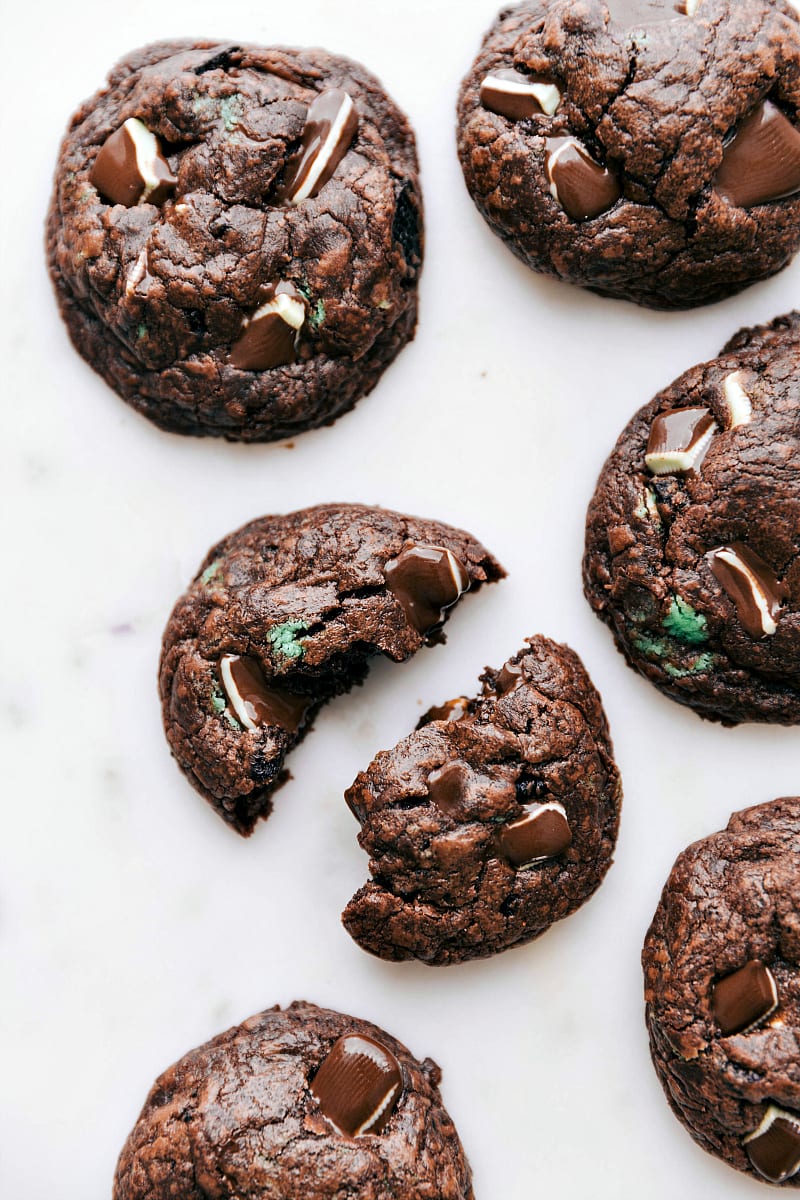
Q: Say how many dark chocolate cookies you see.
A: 6